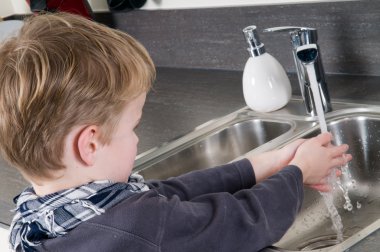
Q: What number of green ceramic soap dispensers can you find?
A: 0